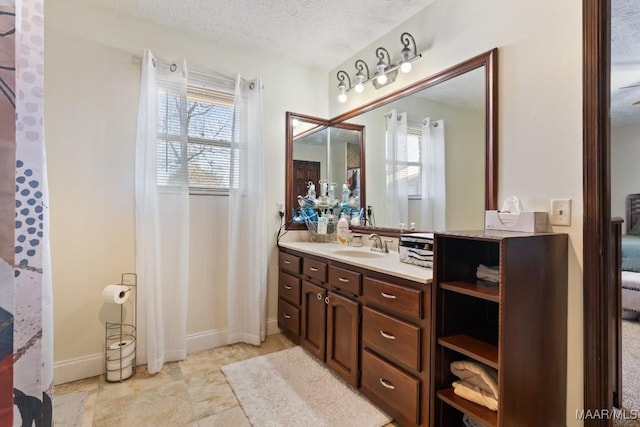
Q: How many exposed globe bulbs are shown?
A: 4